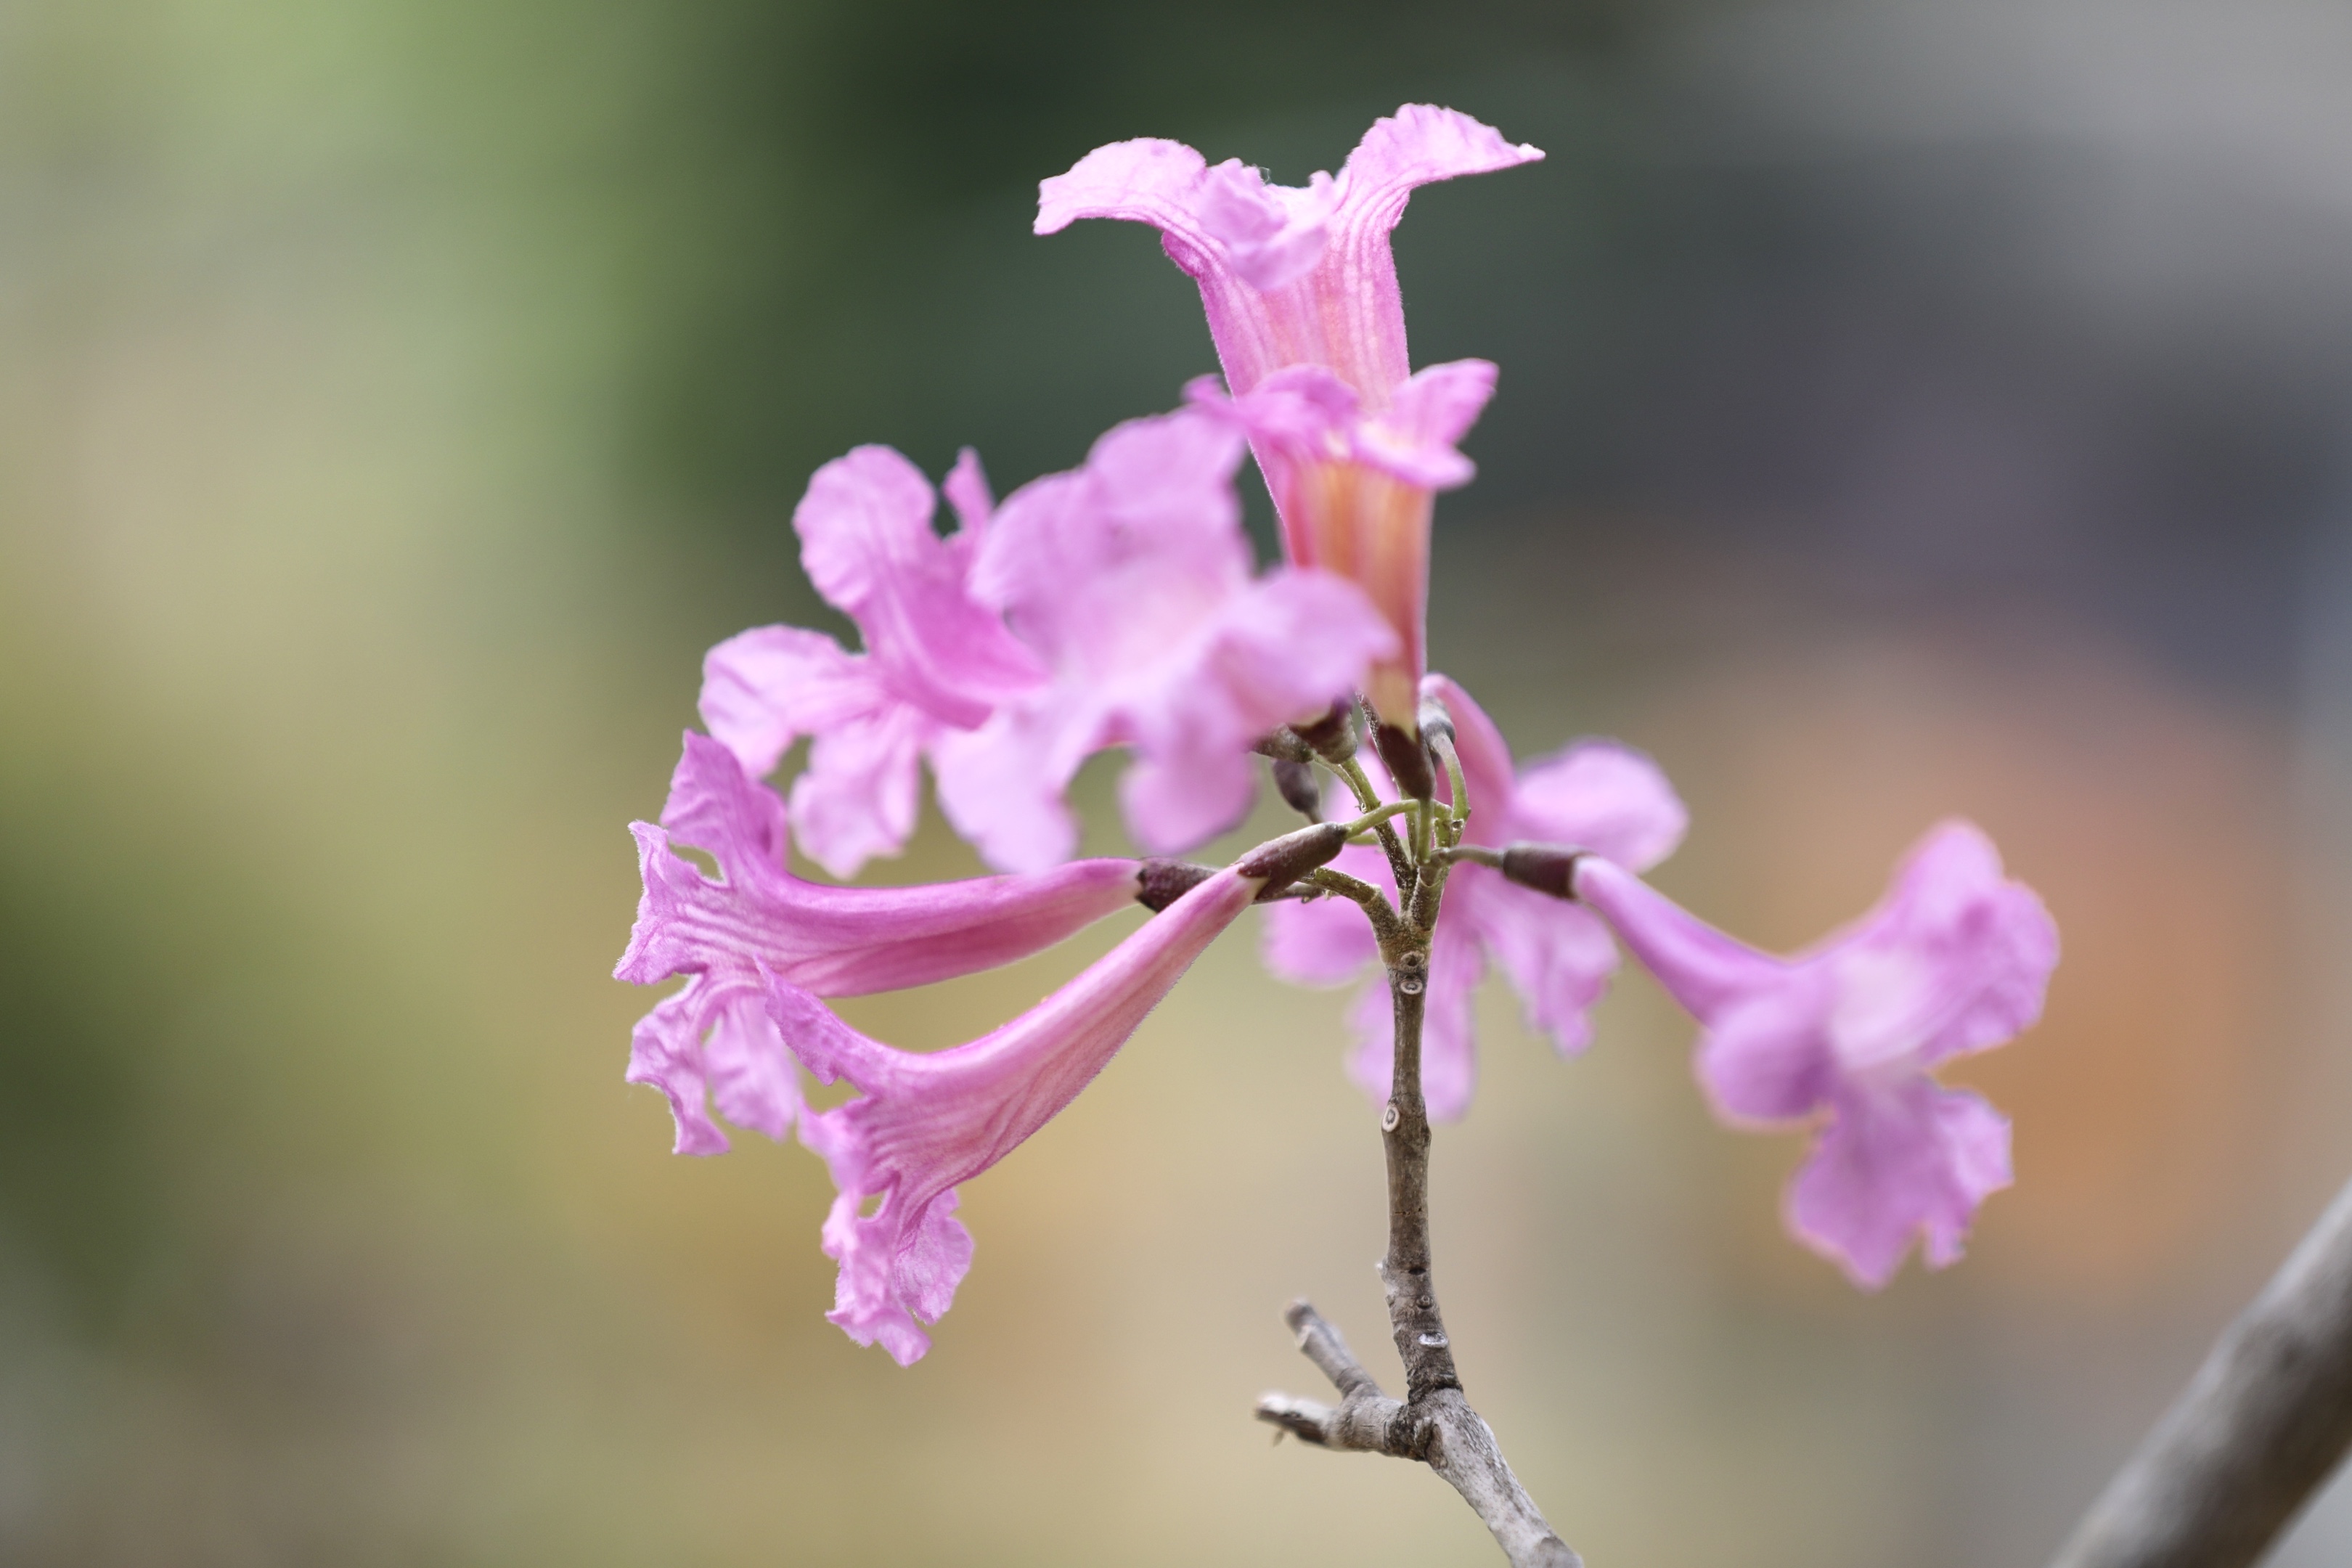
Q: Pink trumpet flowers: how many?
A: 8